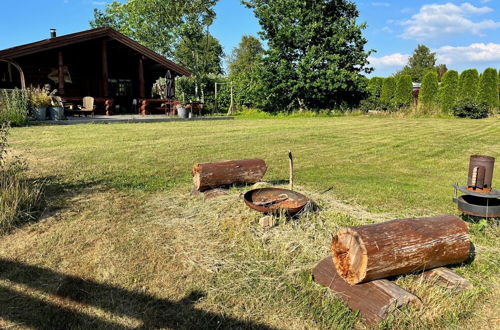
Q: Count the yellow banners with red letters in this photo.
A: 0